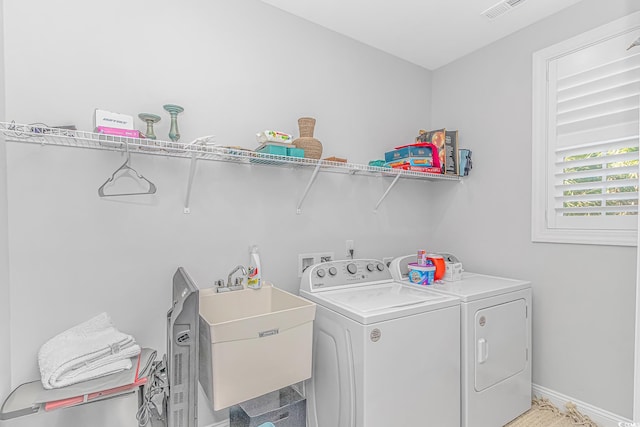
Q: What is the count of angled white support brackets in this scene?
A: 3